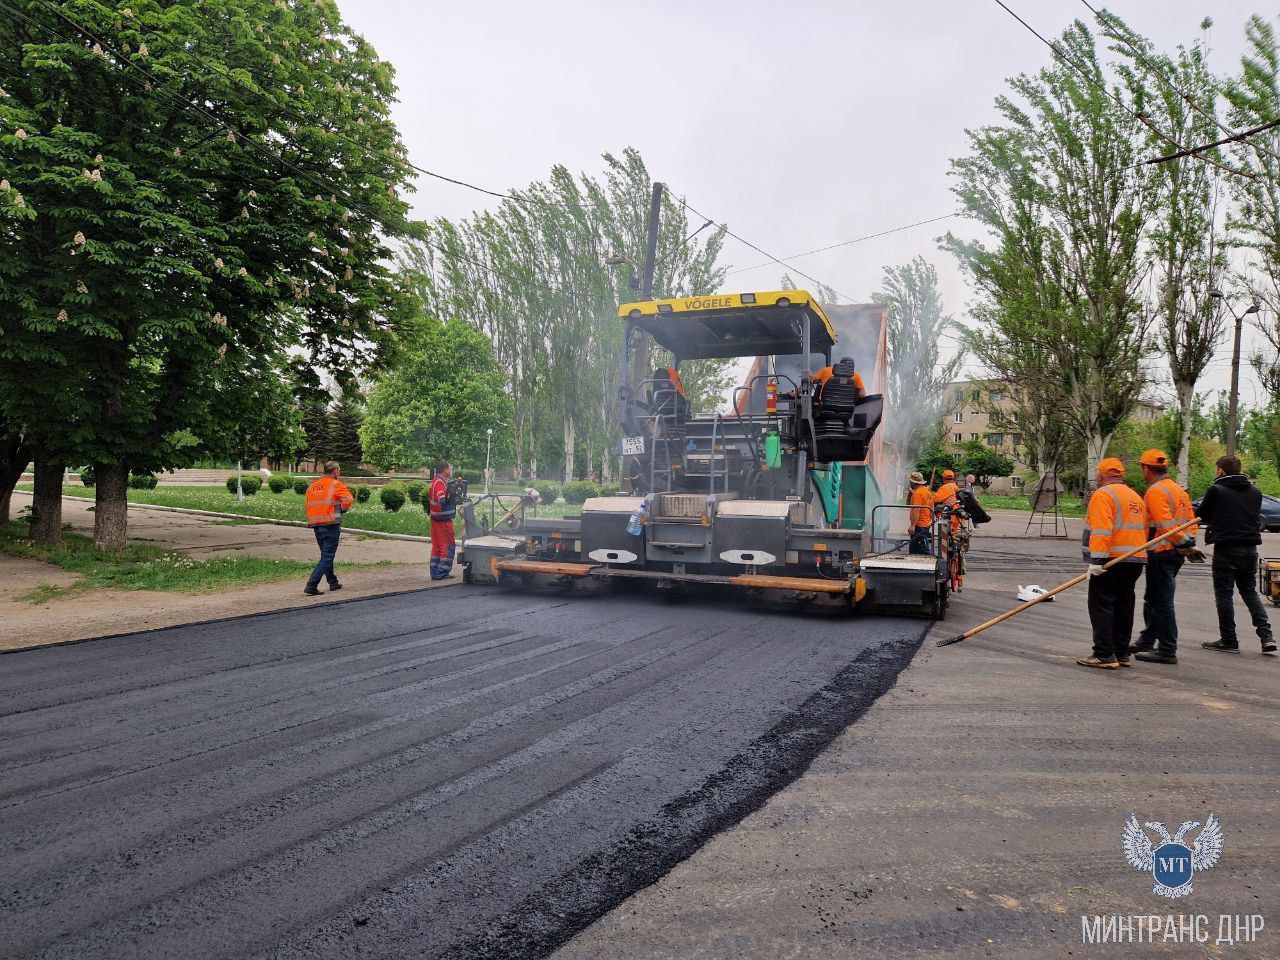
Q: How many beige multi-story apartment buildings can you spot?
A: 1